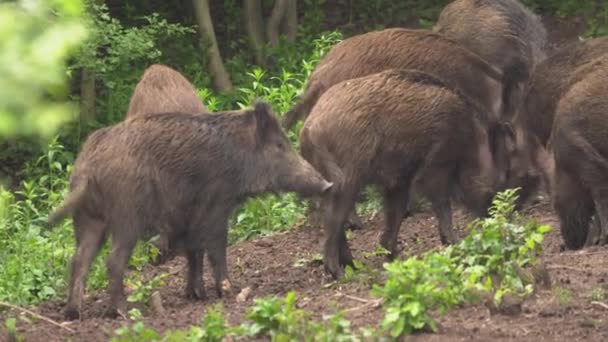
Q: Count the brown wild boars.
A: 7